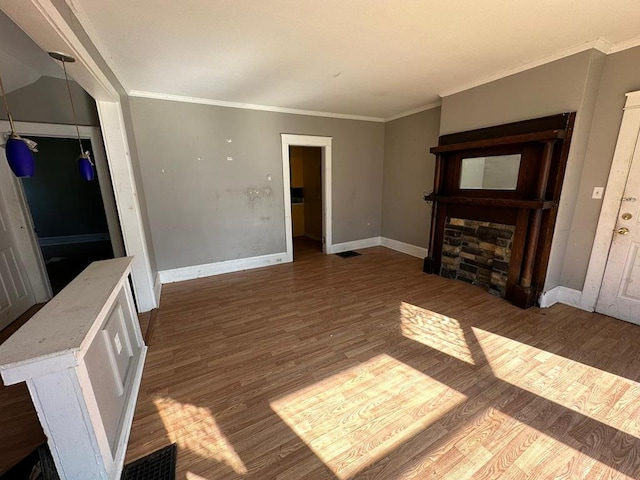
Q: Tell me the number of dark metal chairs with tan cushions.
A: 0